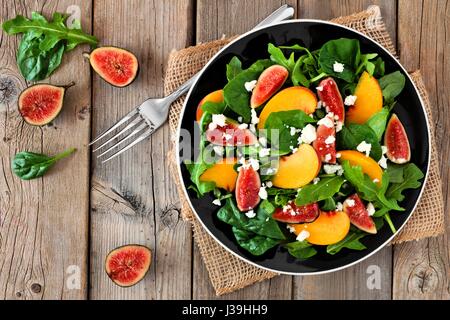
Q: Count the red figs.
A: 11